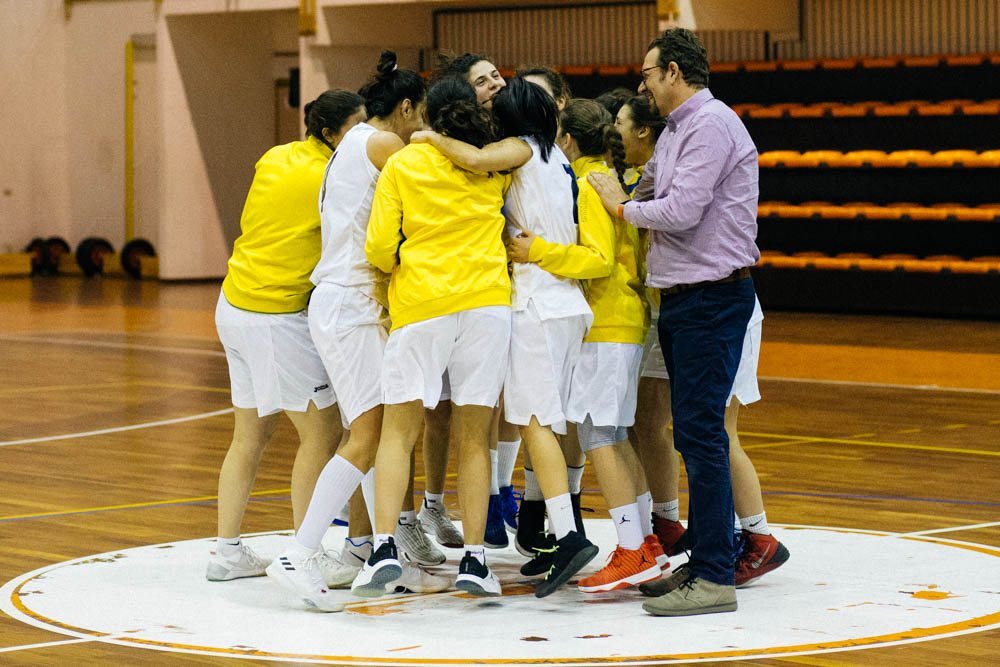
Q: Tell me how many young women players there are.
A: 9